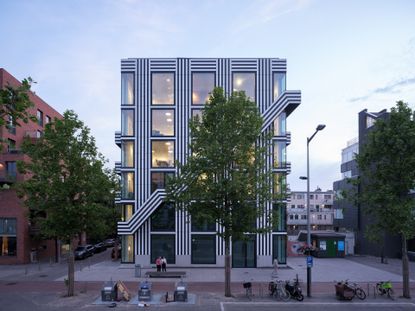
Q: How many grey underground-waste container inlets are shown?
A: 3